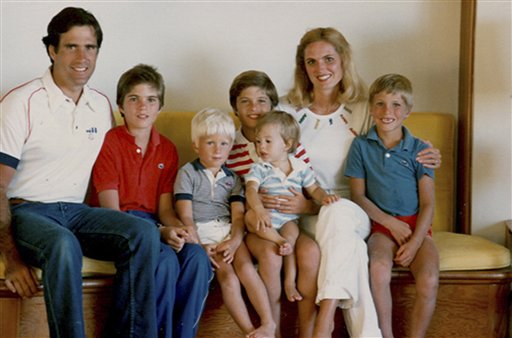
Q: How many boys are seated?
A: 5